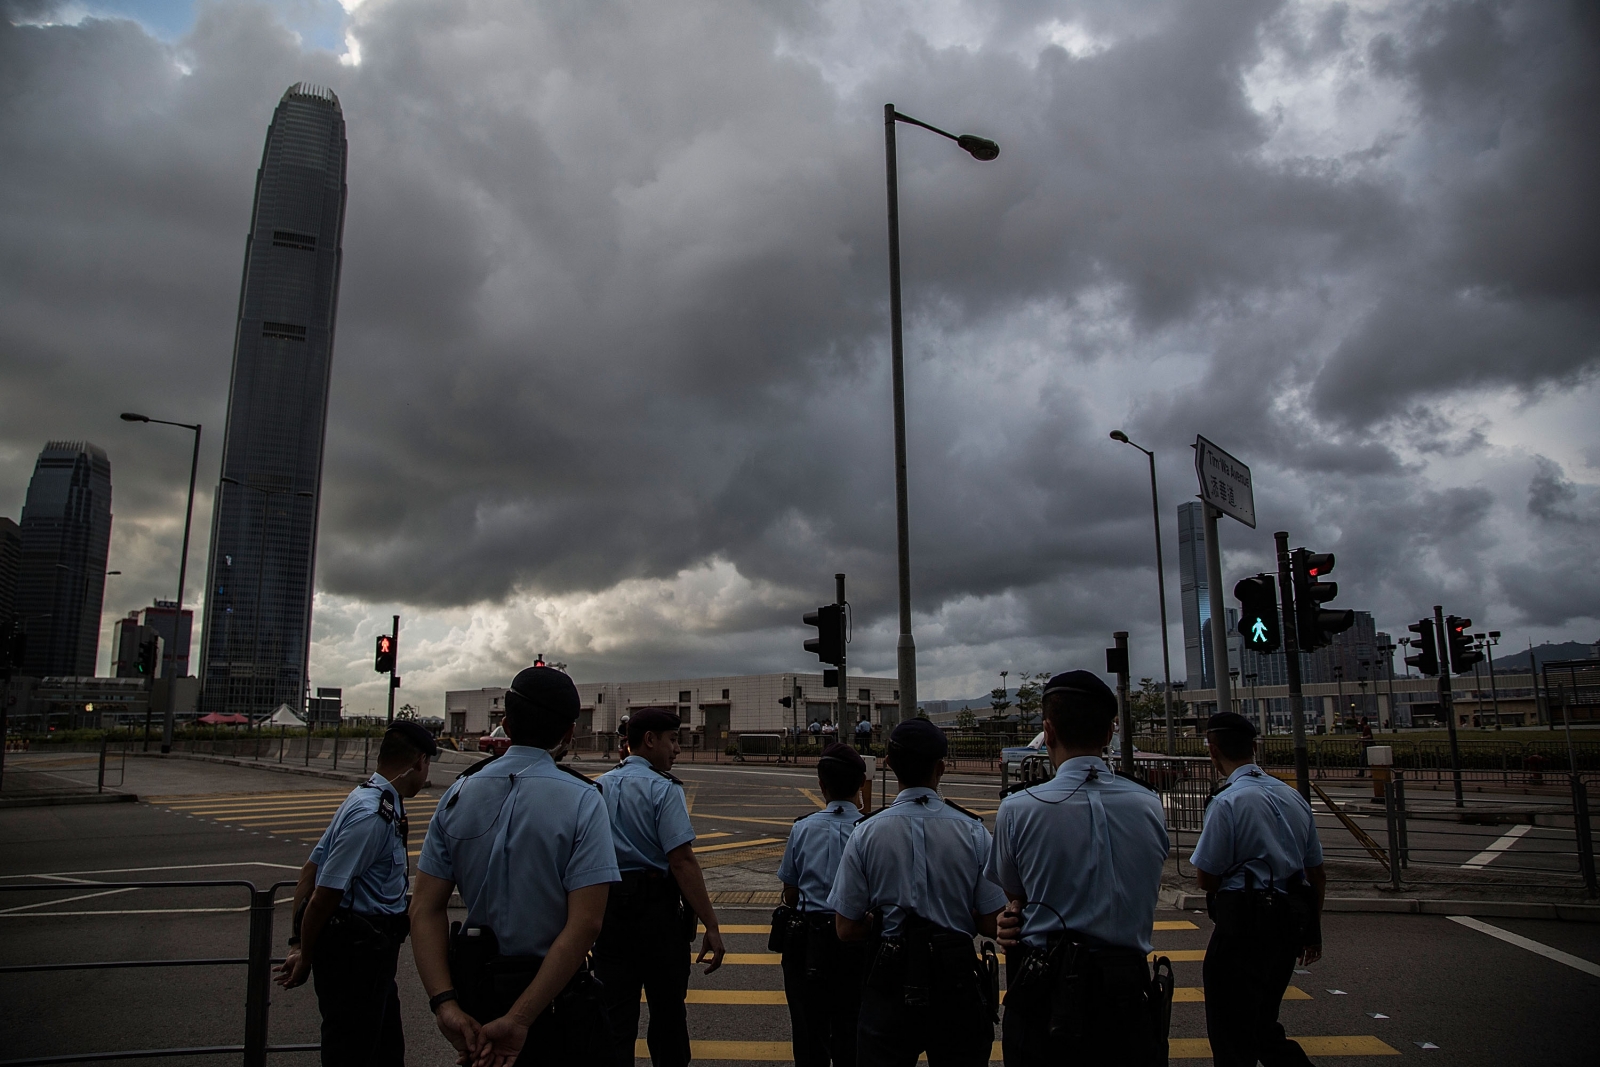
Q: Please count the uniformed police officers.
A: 7